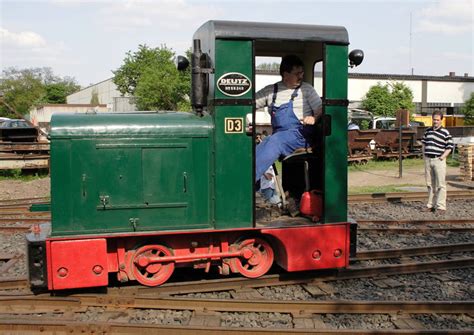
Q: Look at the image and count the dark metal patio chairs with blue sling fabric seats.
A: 0